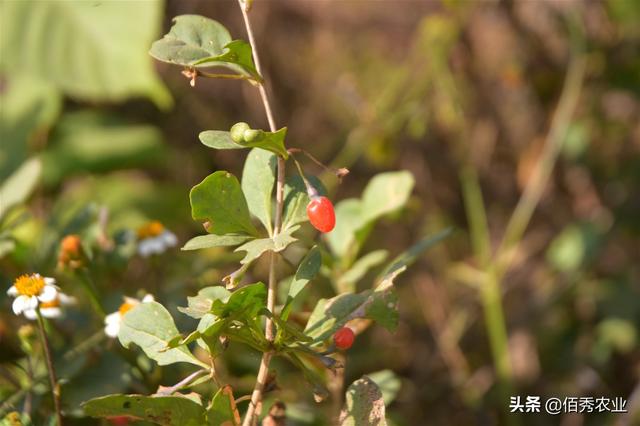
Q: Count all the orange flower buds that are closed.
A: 1